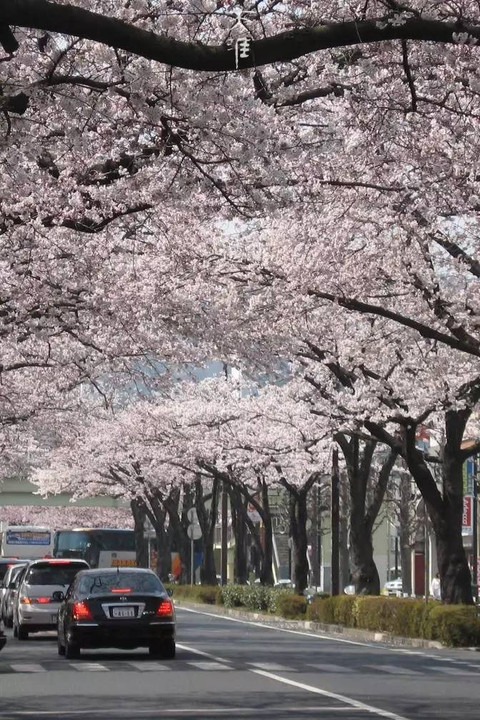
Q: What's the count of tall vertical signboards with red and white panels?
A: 1